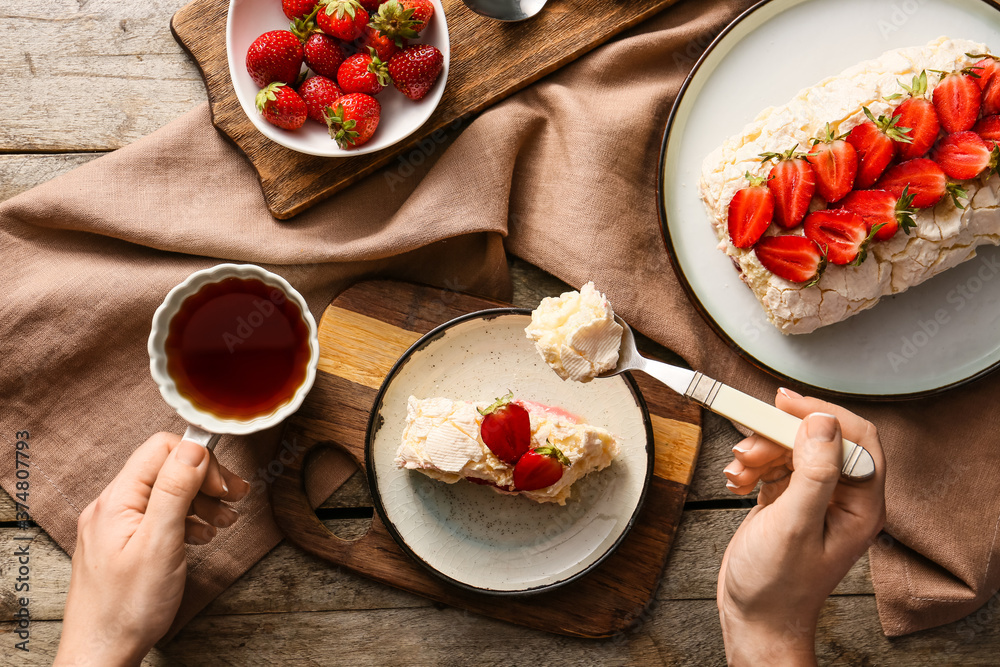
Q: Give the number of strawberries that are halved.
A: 15